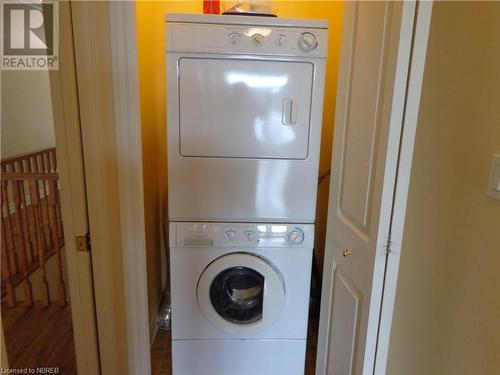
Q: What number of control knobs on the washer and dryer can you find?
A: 7